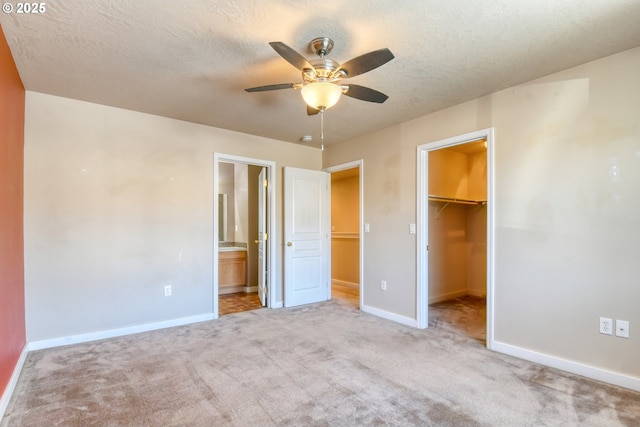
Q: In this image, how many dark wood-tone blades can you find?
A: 5